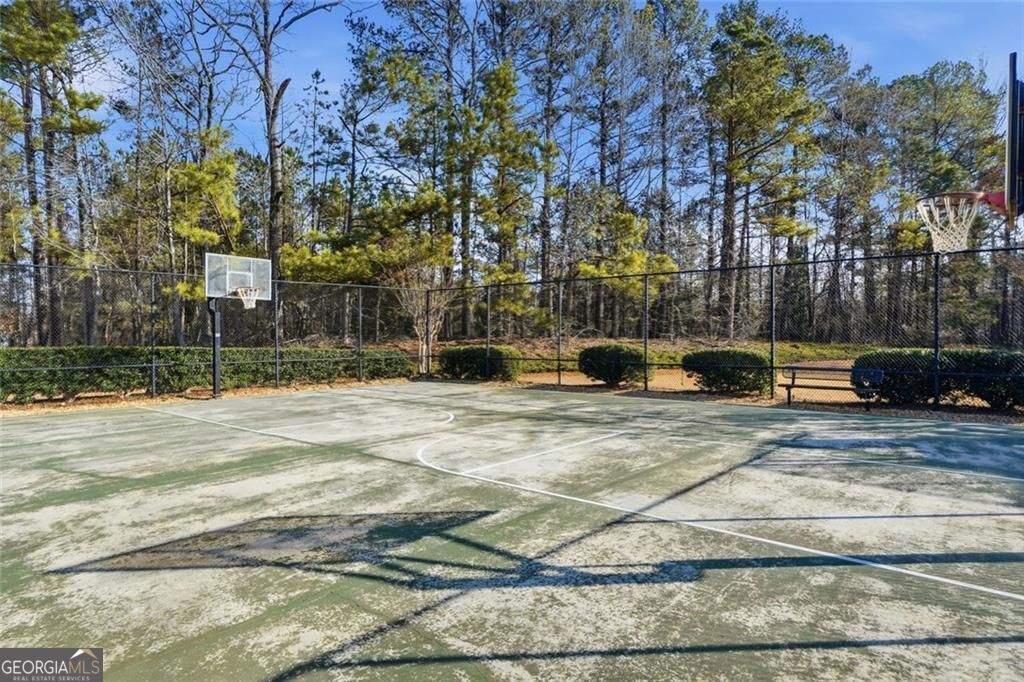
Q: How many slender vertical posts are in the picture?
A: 9